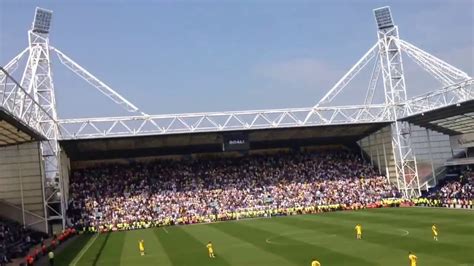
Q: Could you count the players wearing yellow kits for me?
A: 6